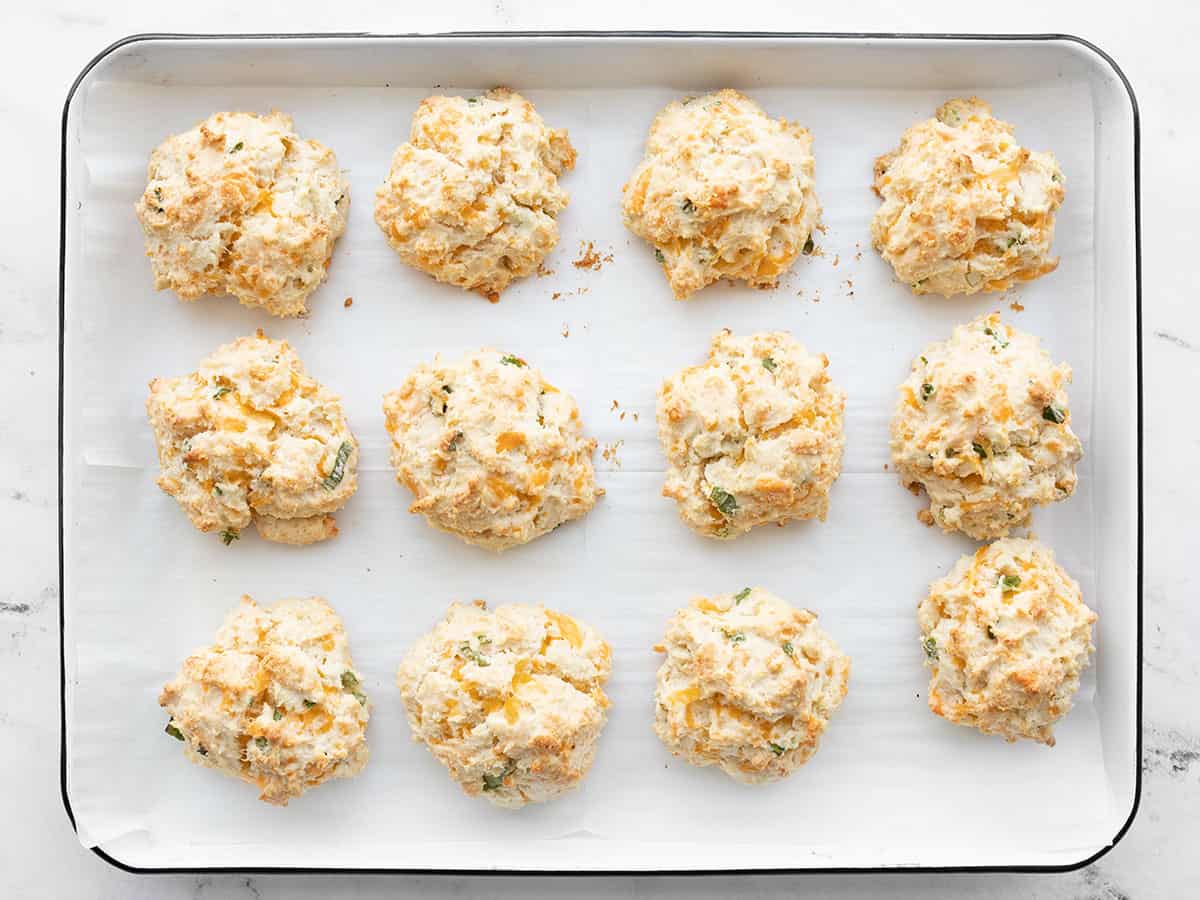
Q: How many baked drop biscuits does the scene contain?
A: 12